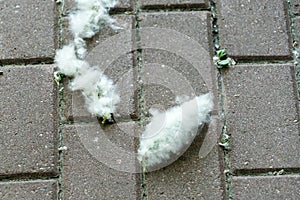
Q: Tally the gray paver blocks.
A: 12